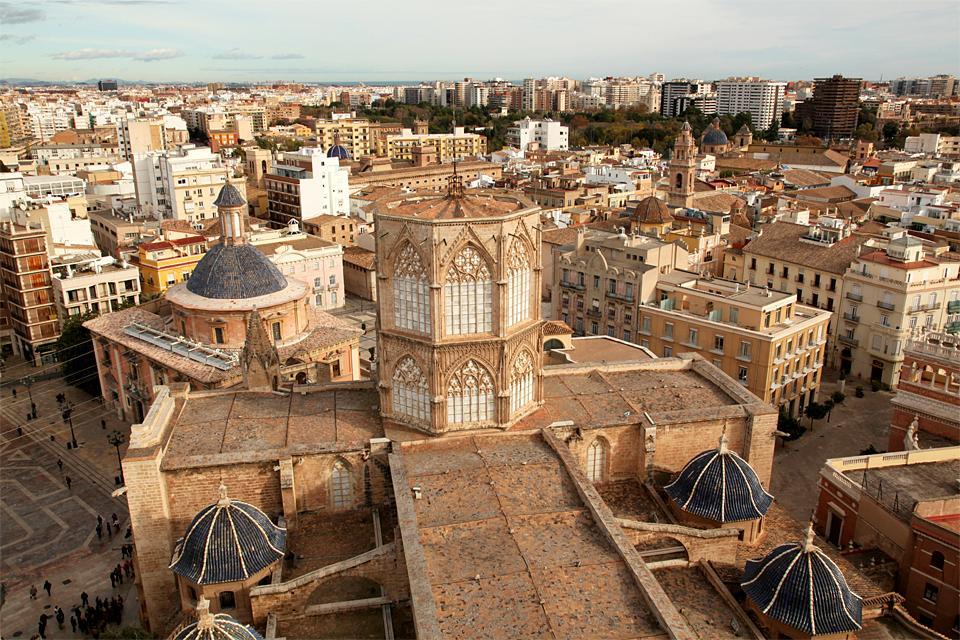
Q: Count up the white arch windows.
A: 8